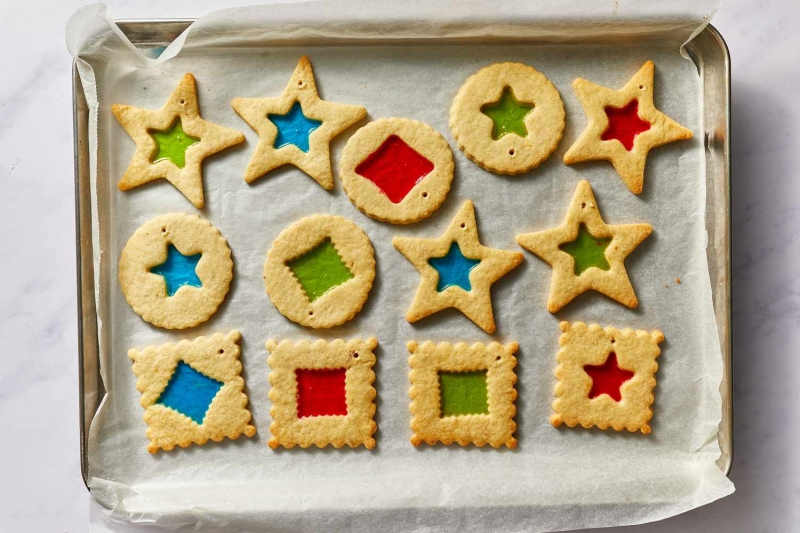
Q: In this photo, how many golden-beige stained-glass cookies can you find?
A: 13